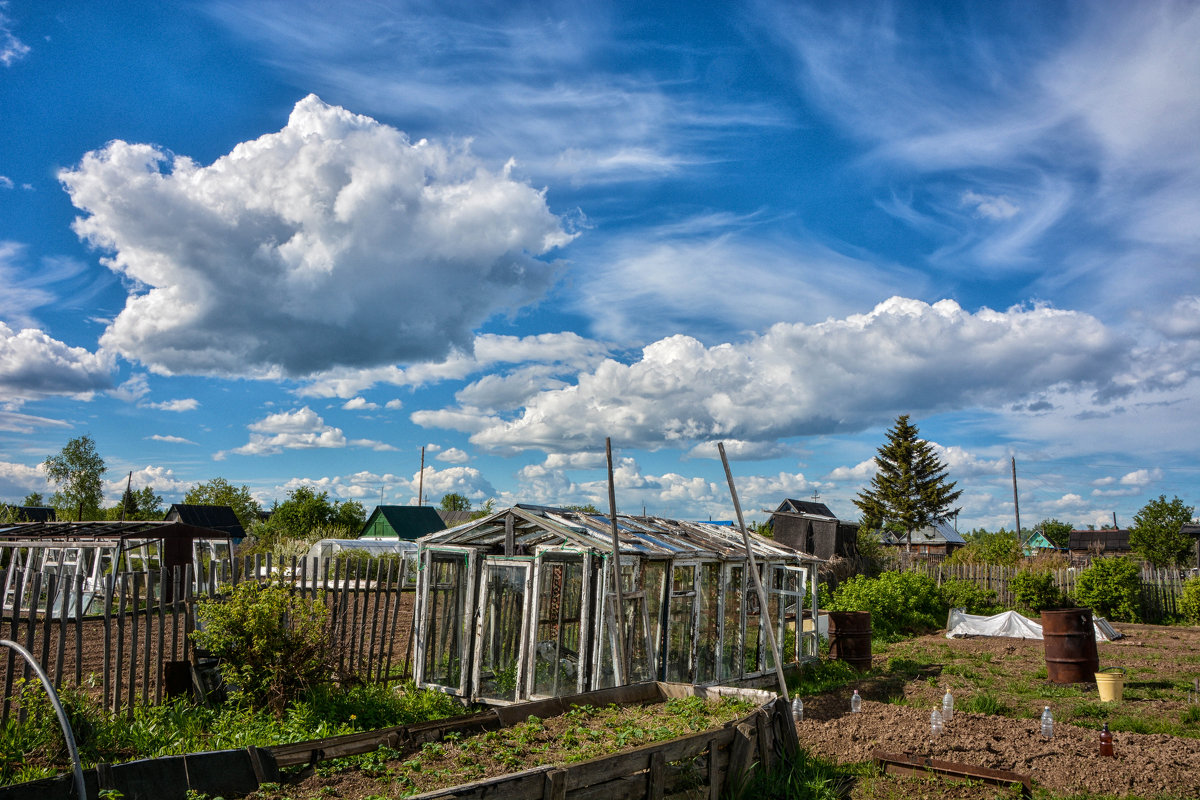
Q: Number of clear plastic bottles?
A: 5